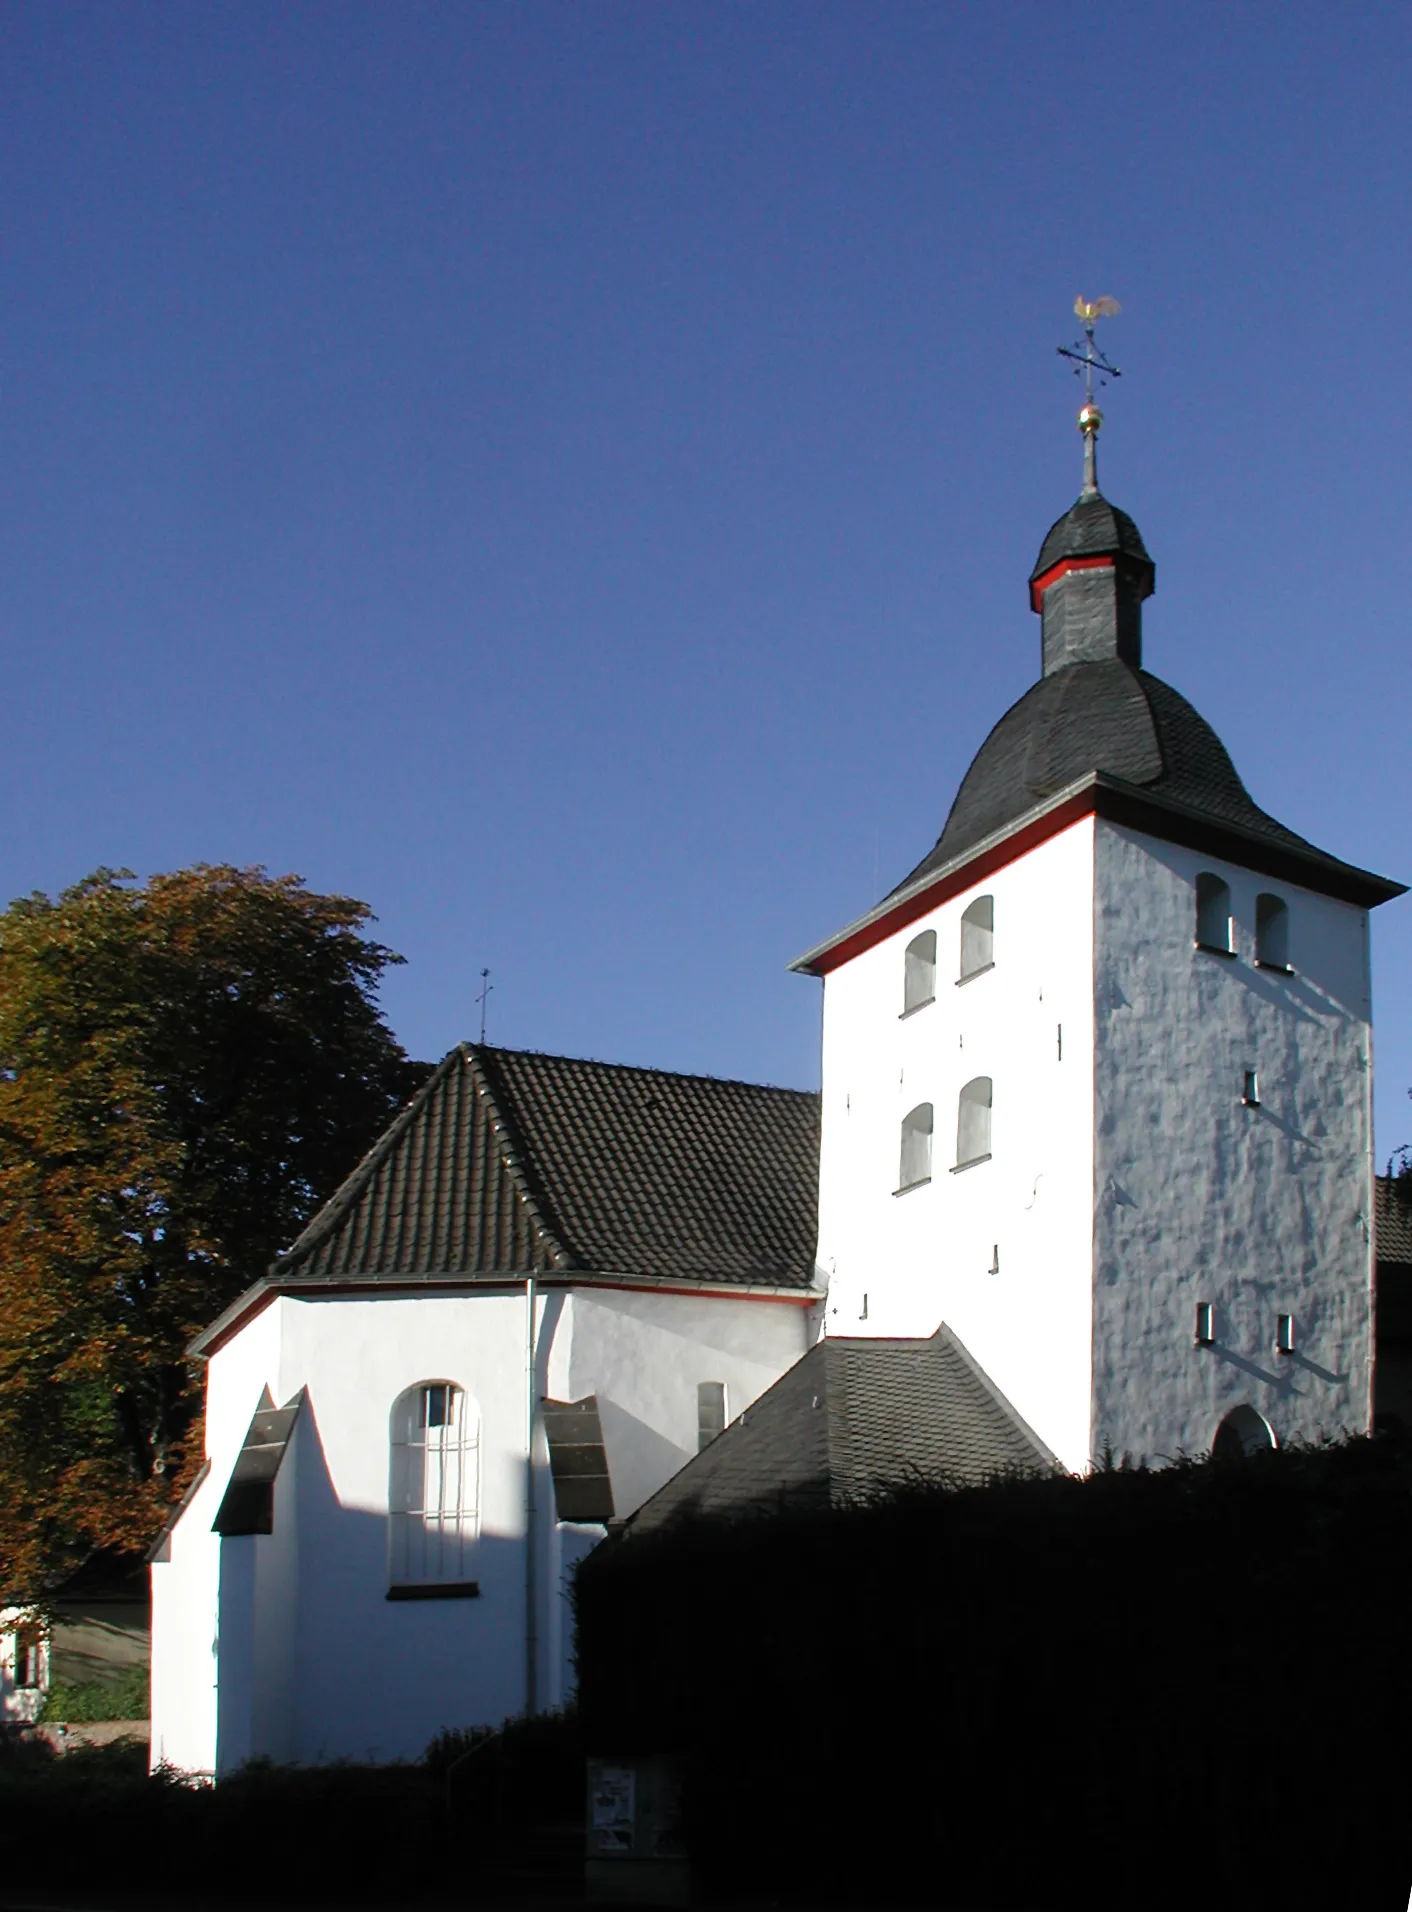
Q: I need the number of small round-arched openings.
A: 6